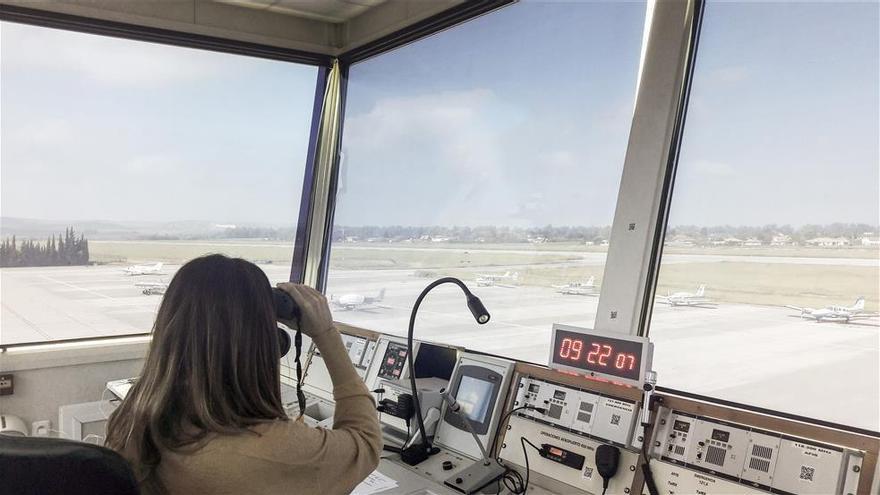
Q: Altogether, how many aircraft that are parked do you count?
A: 7